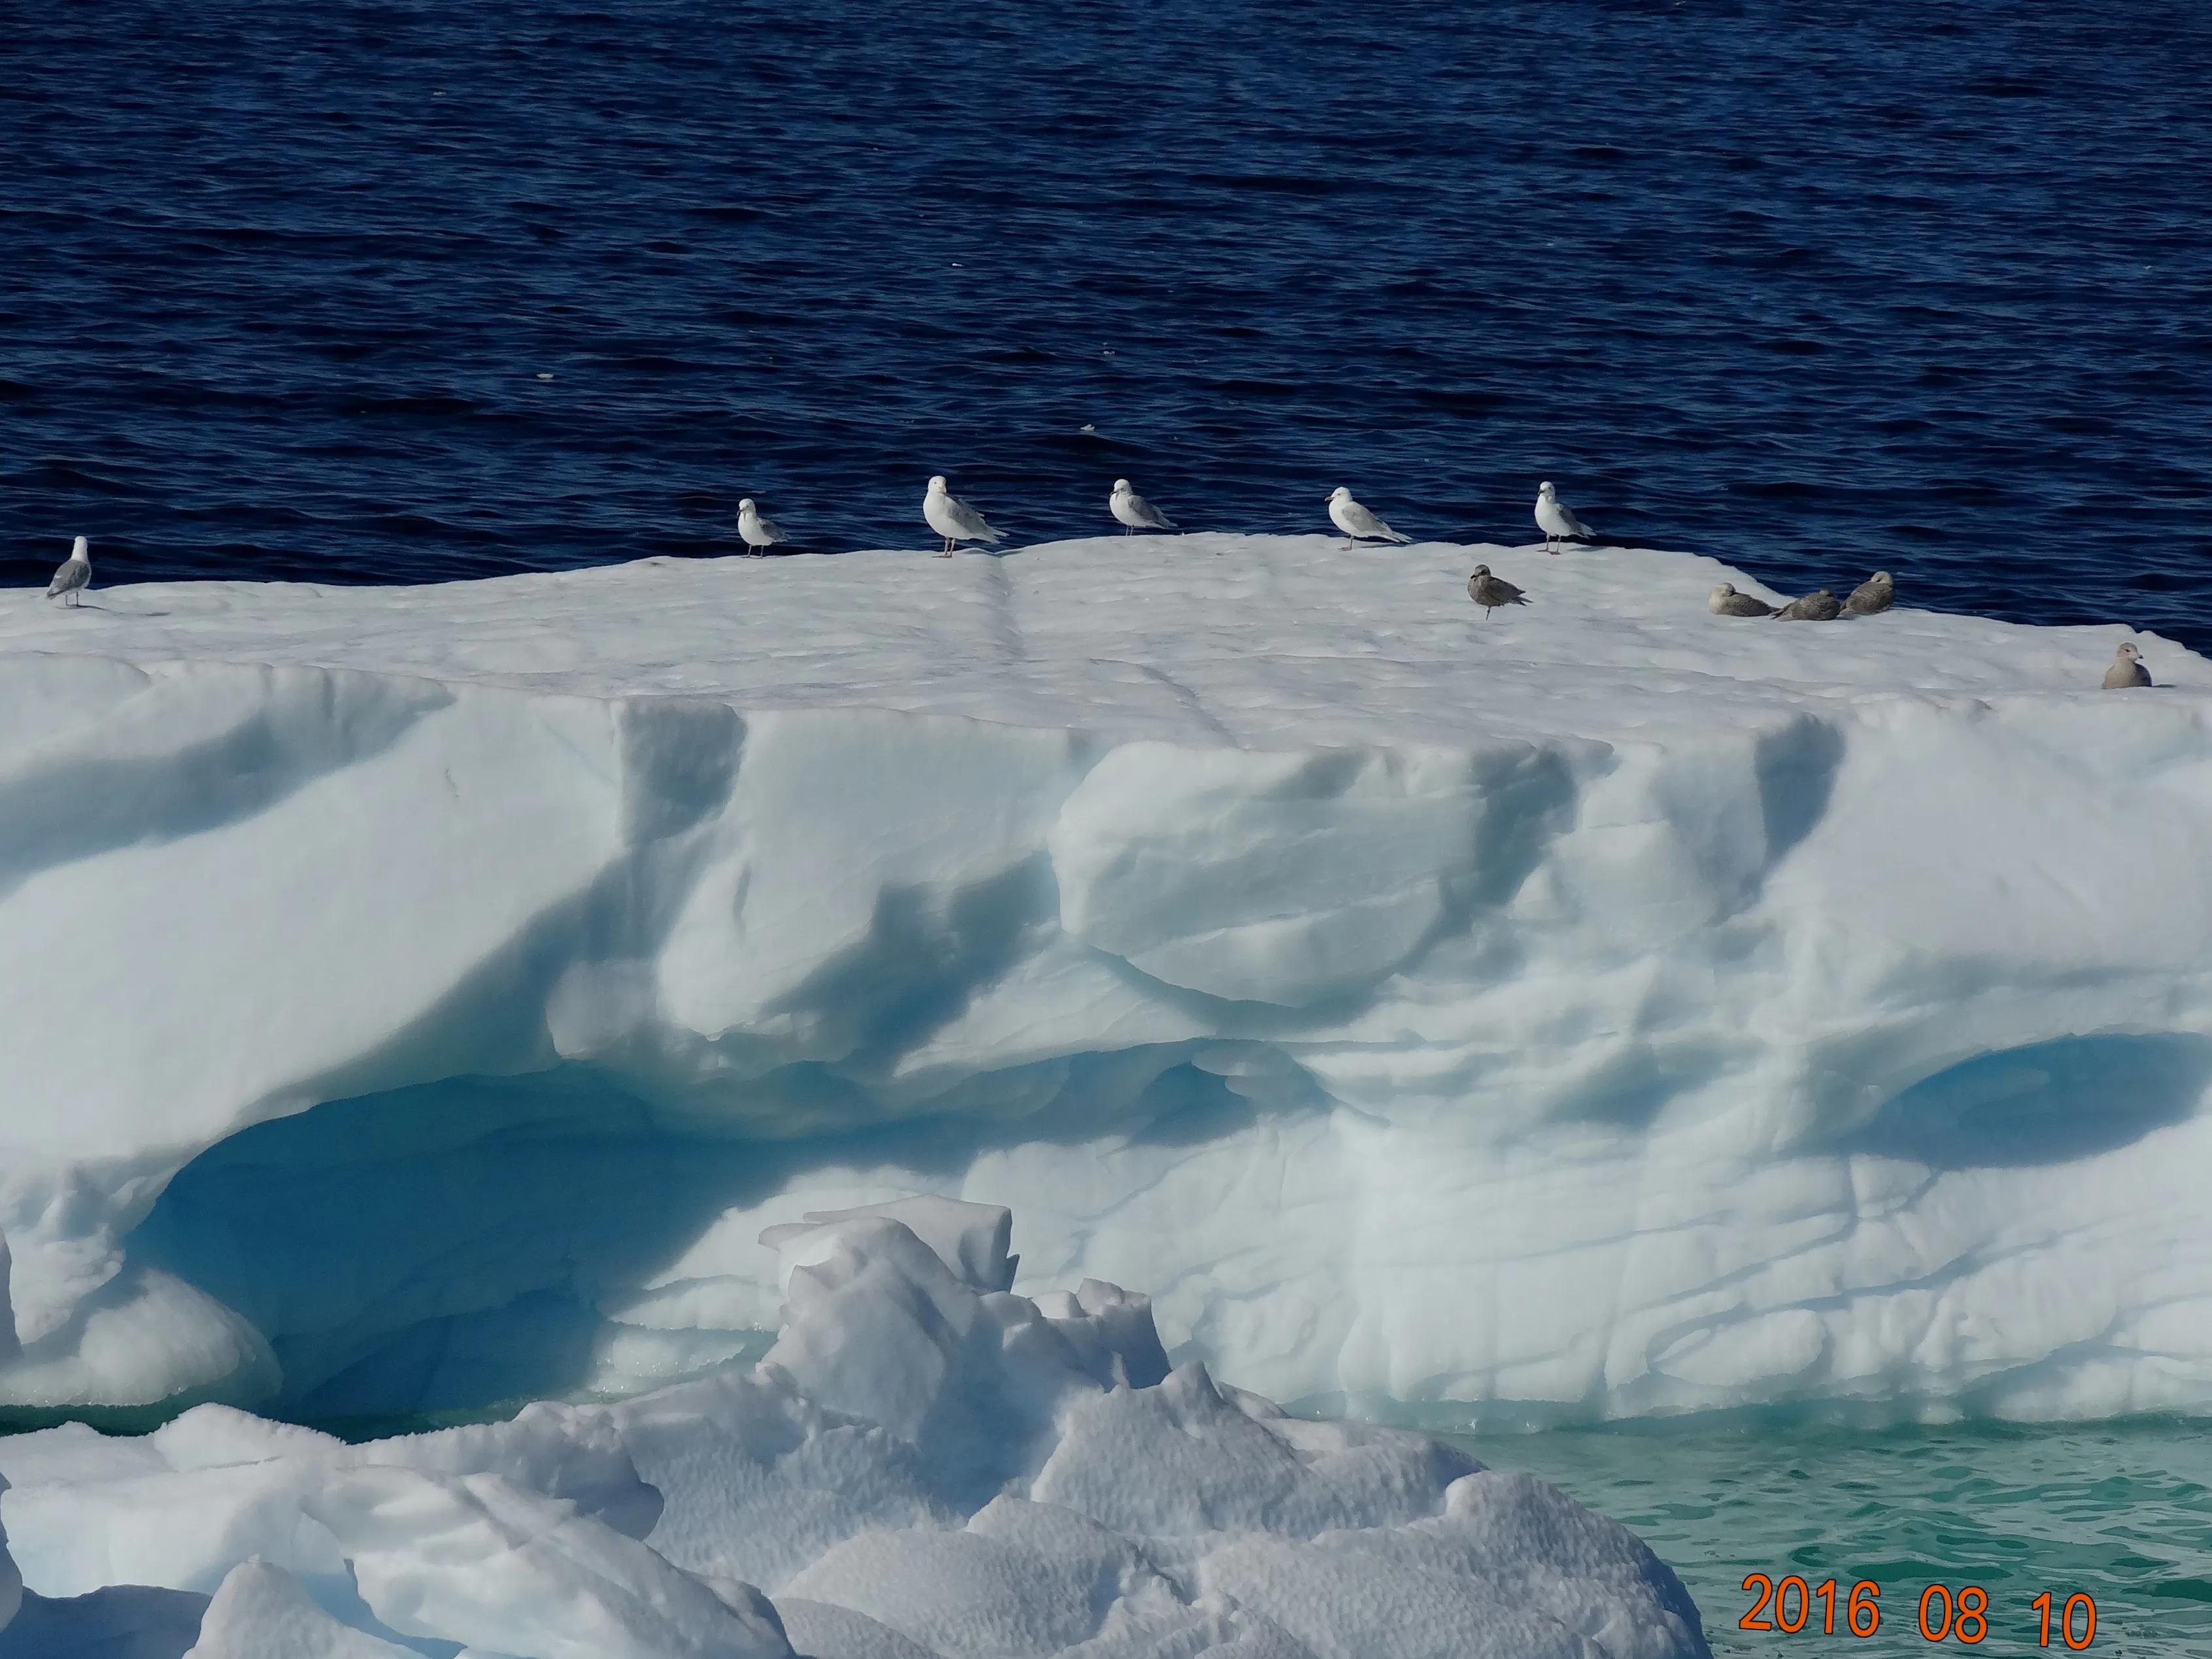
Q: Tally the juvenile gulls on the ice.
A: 5